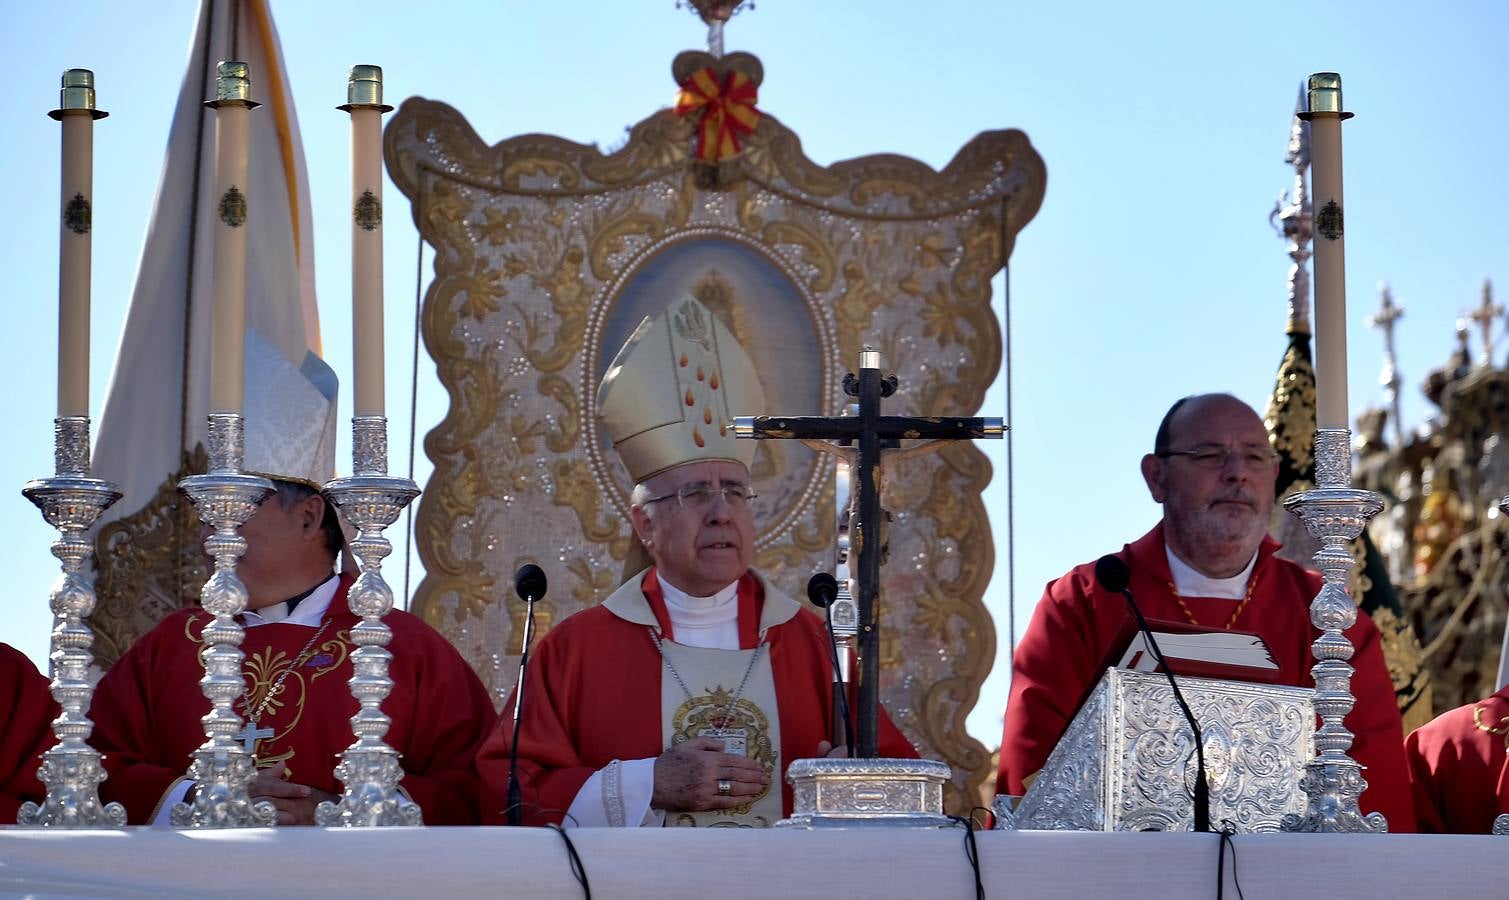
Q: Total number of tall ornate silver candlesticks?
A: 4